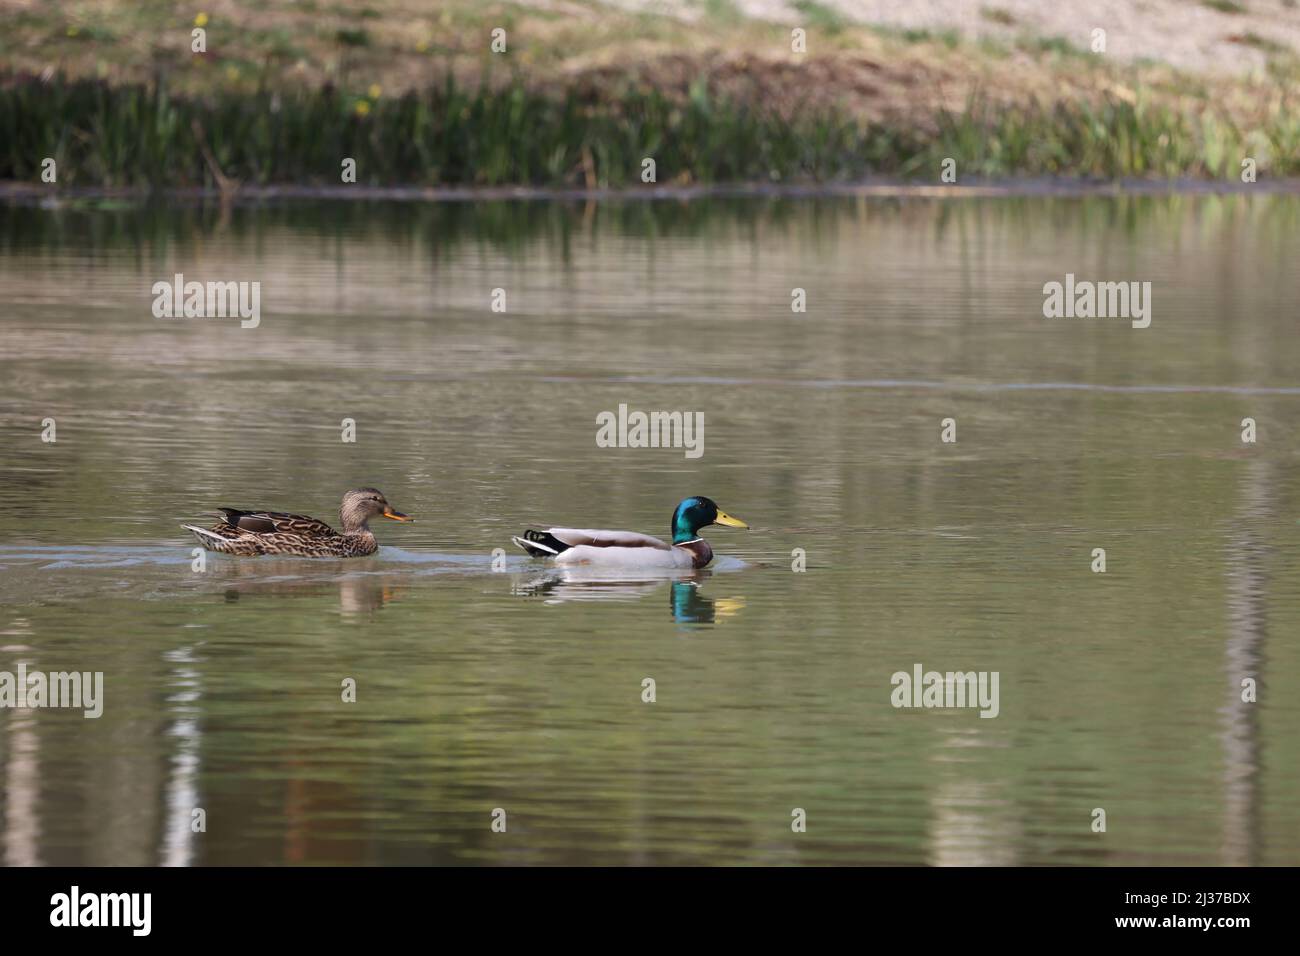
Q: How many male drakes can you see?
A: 1